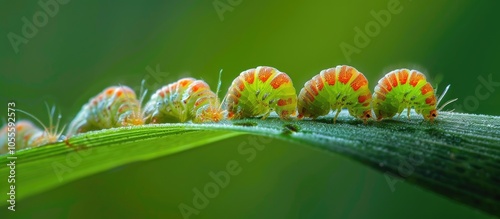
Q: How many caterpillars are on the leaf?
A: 6